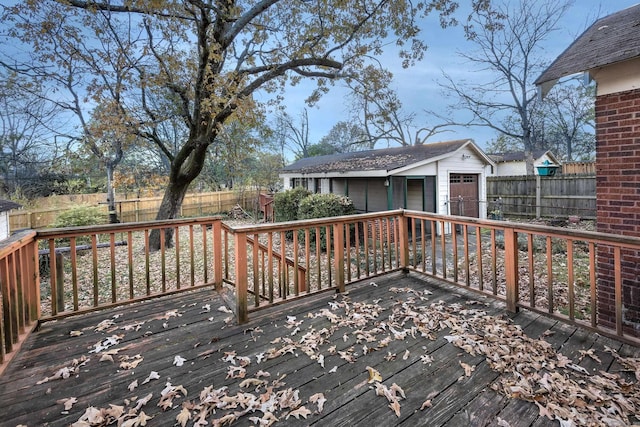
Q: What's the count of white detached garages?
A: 1